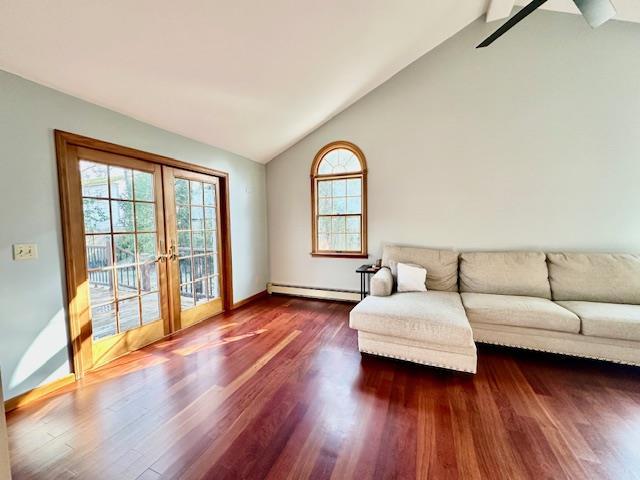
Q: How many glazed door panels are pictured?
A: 2